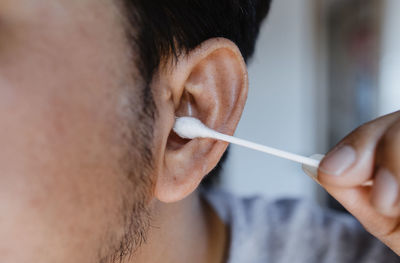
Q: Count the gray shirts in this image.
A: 1